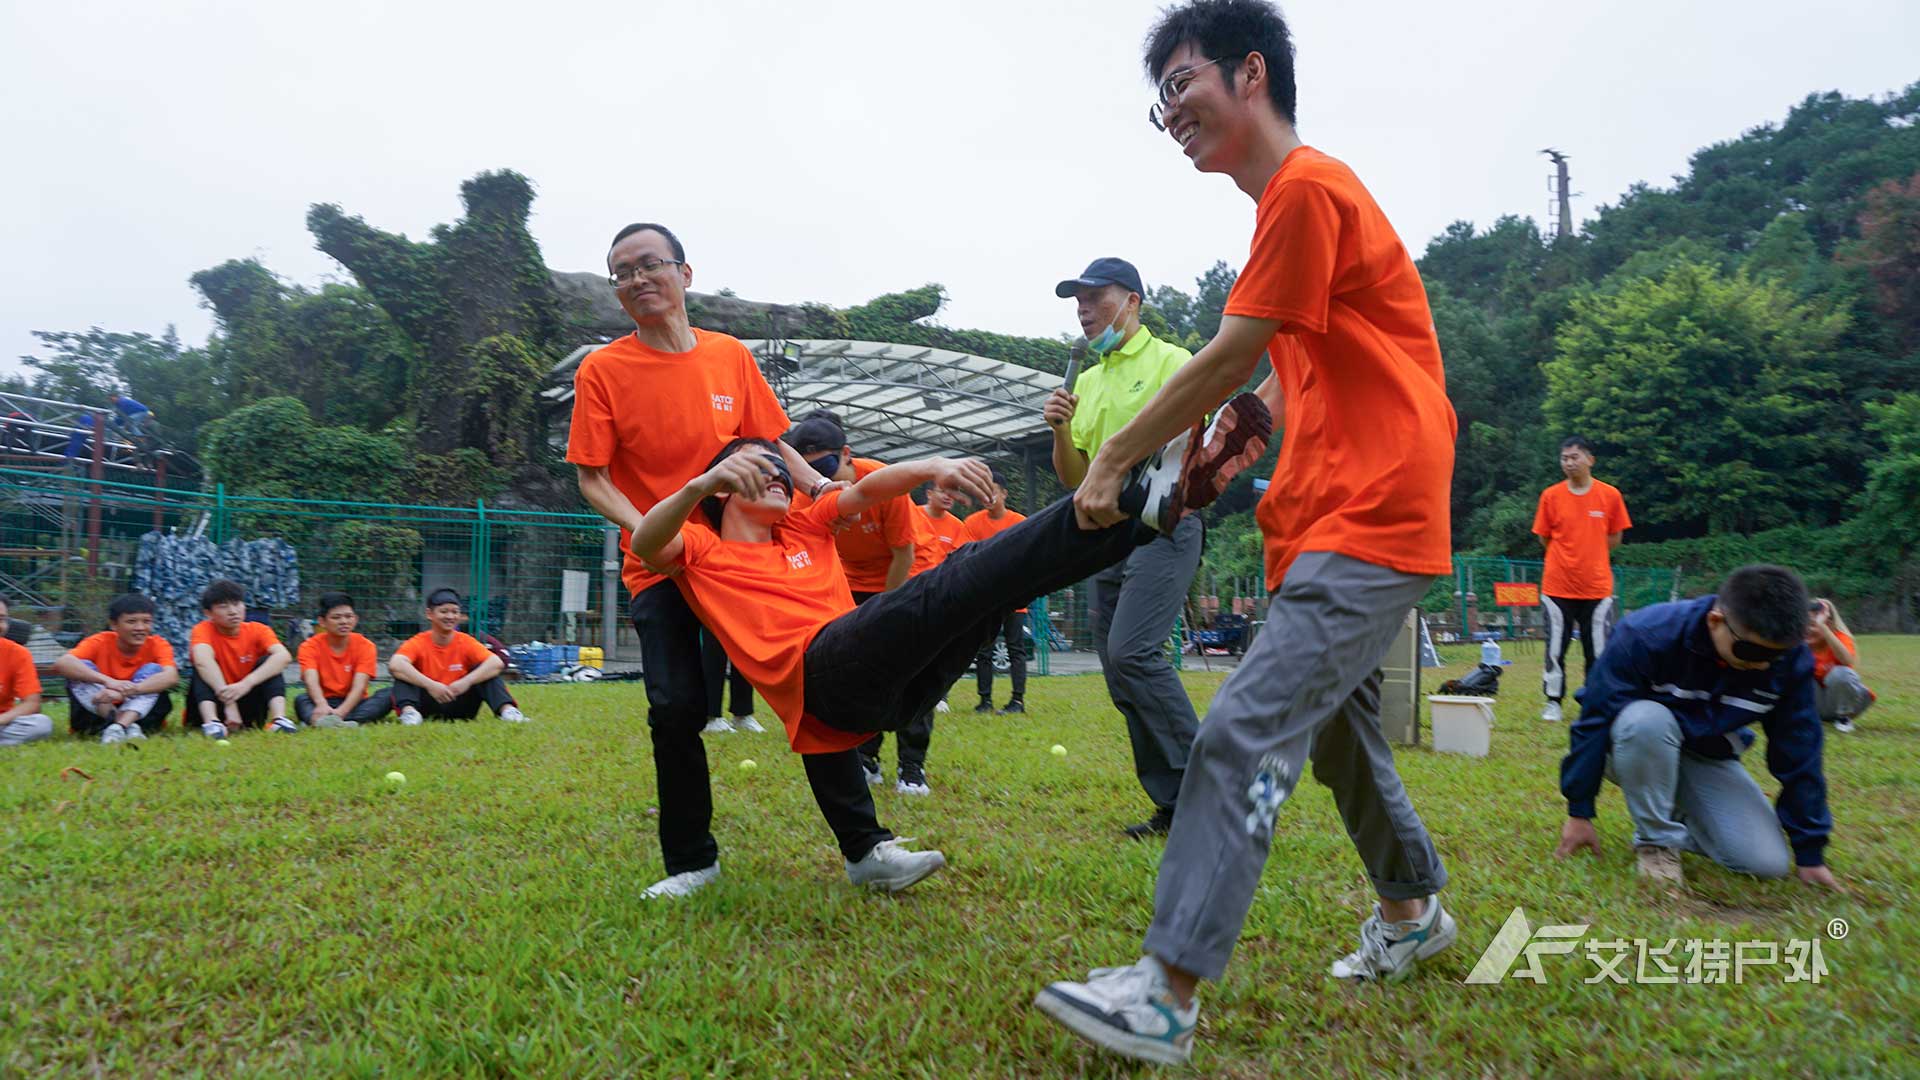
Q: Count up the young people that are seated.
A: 5